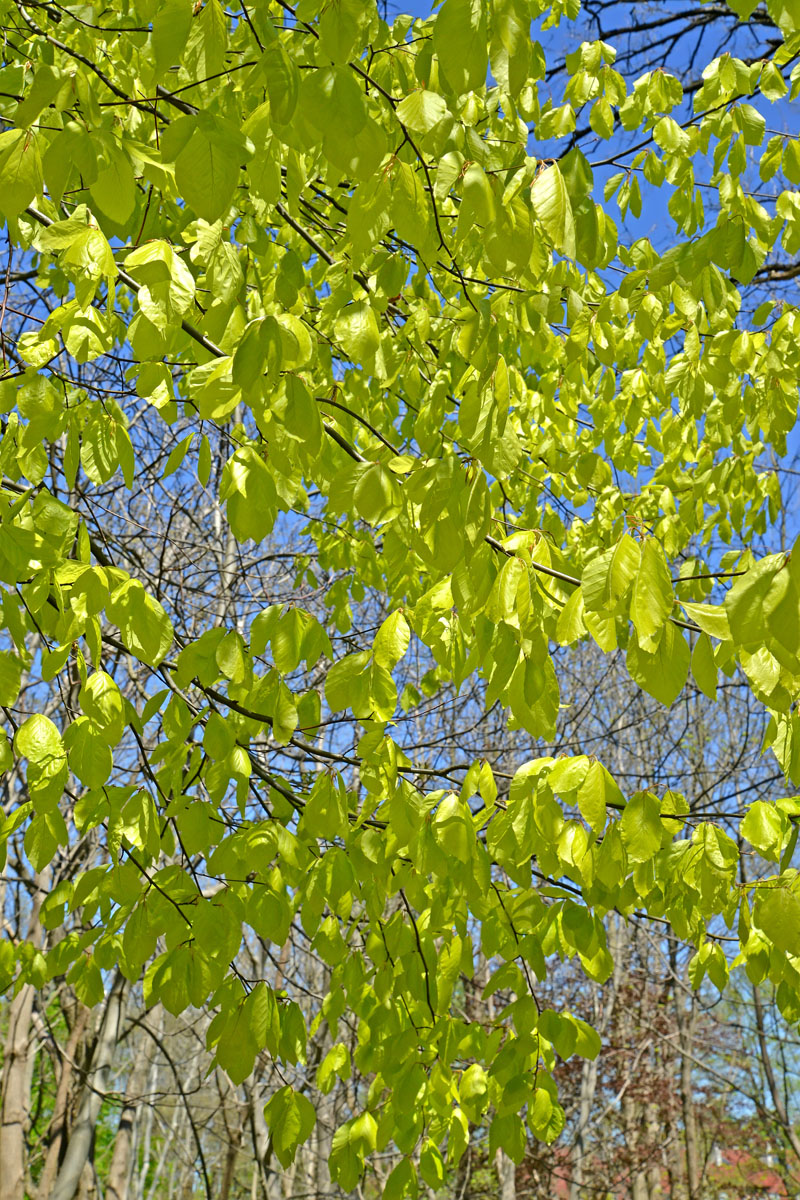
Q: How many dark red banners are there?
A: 0